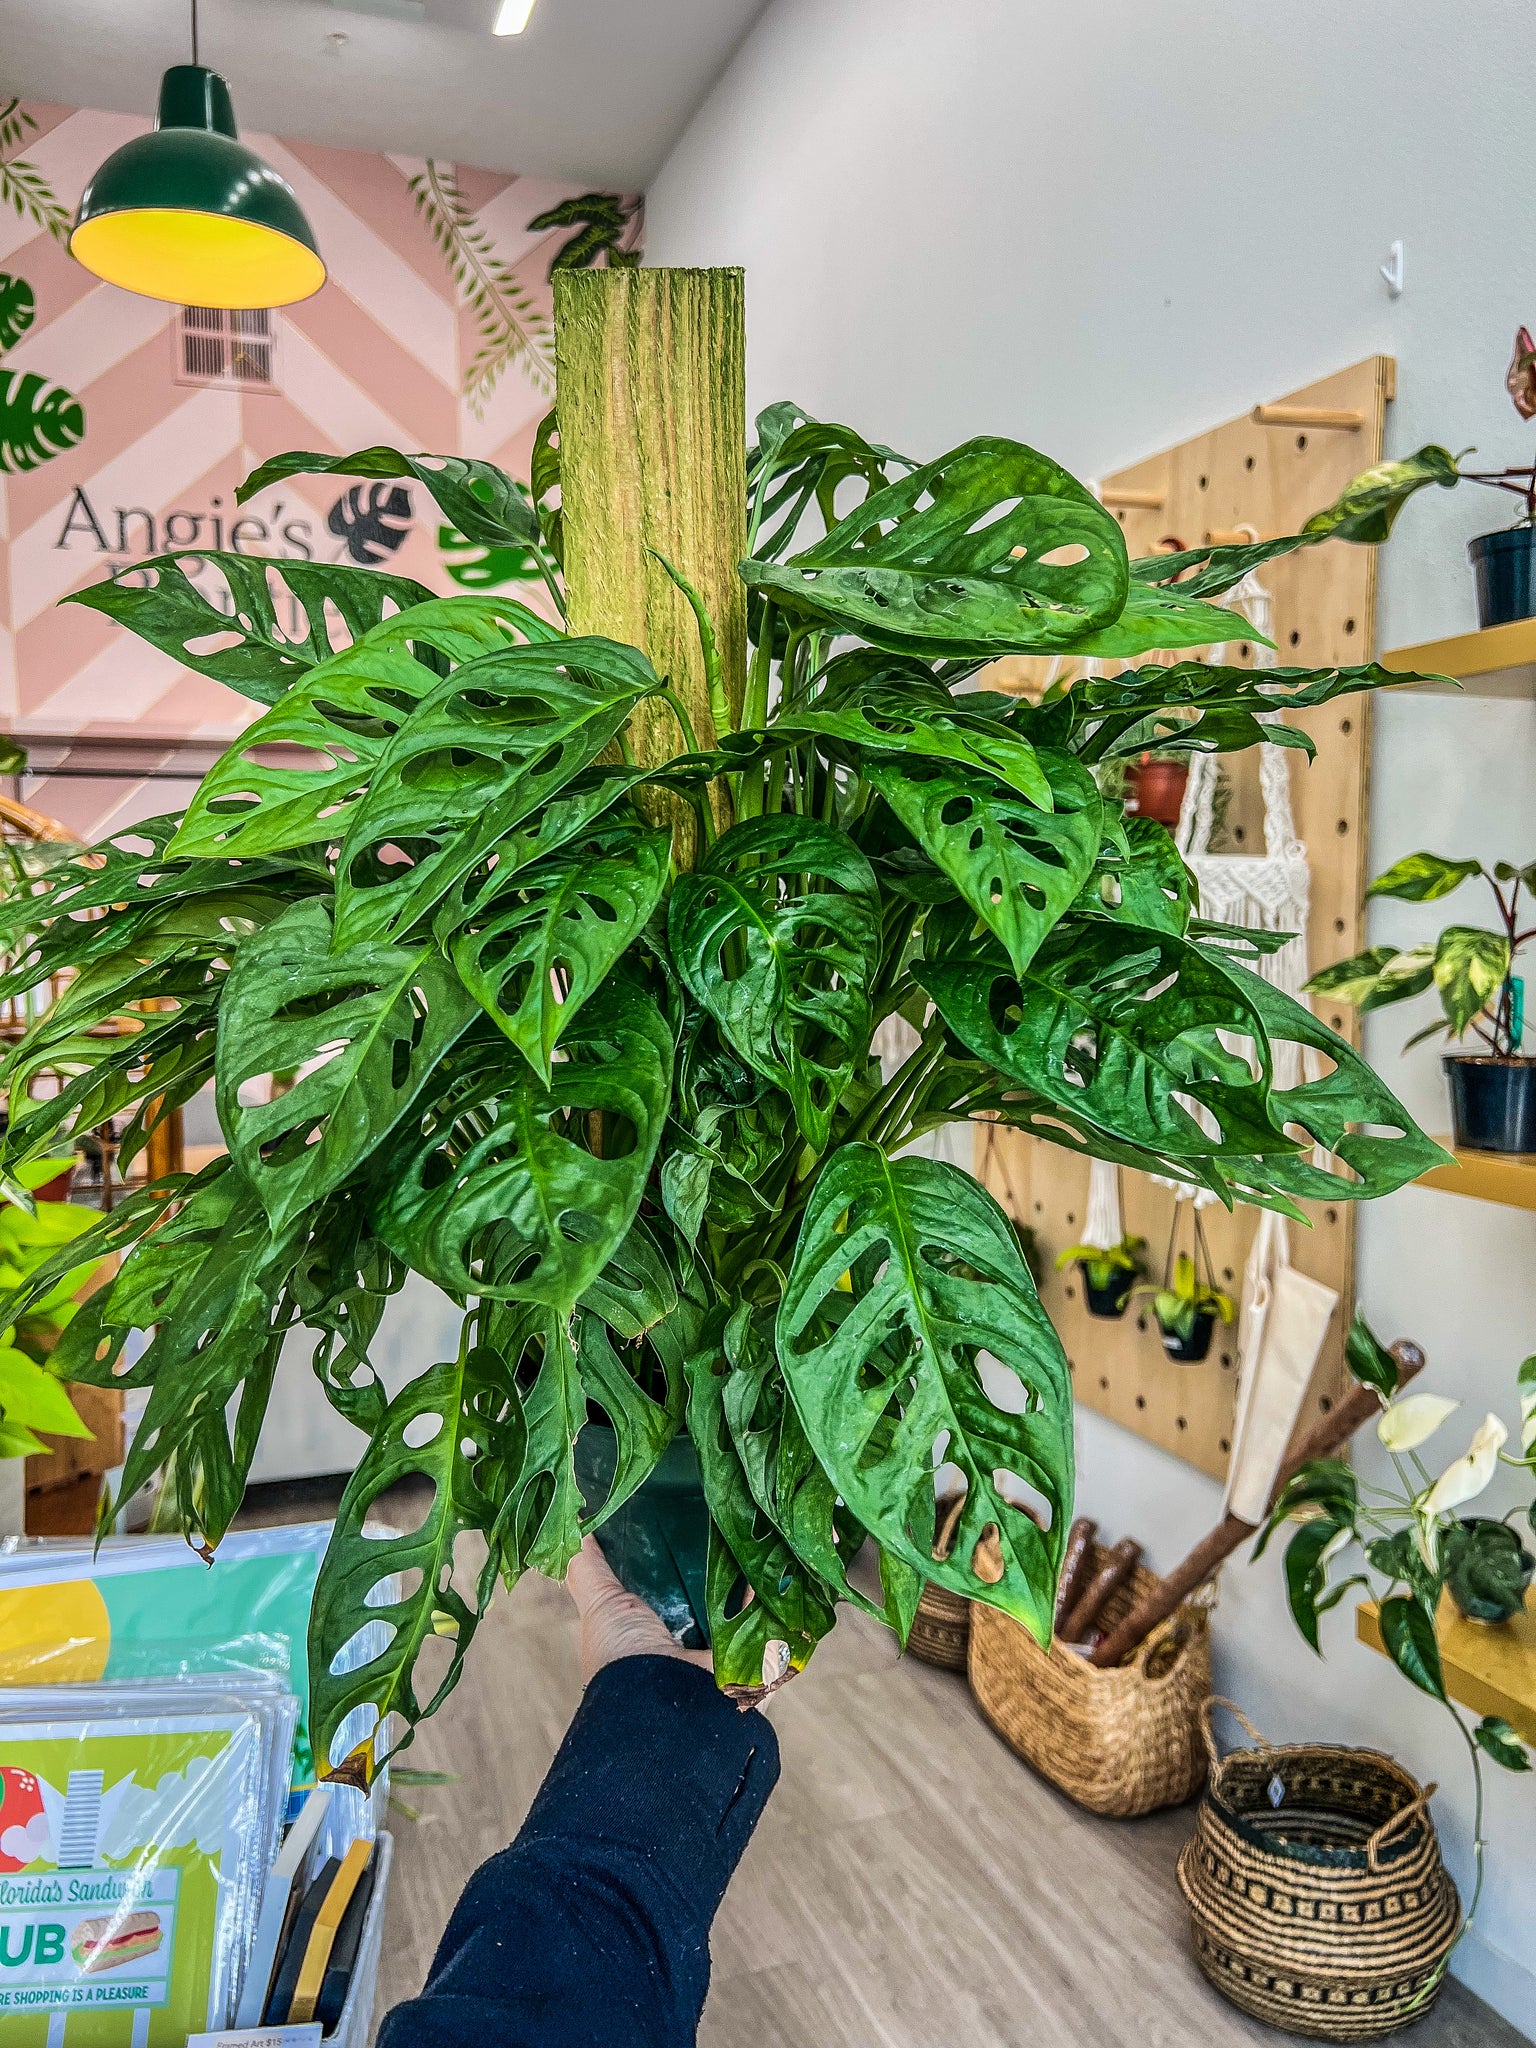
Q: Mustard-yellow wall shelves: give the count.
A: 3